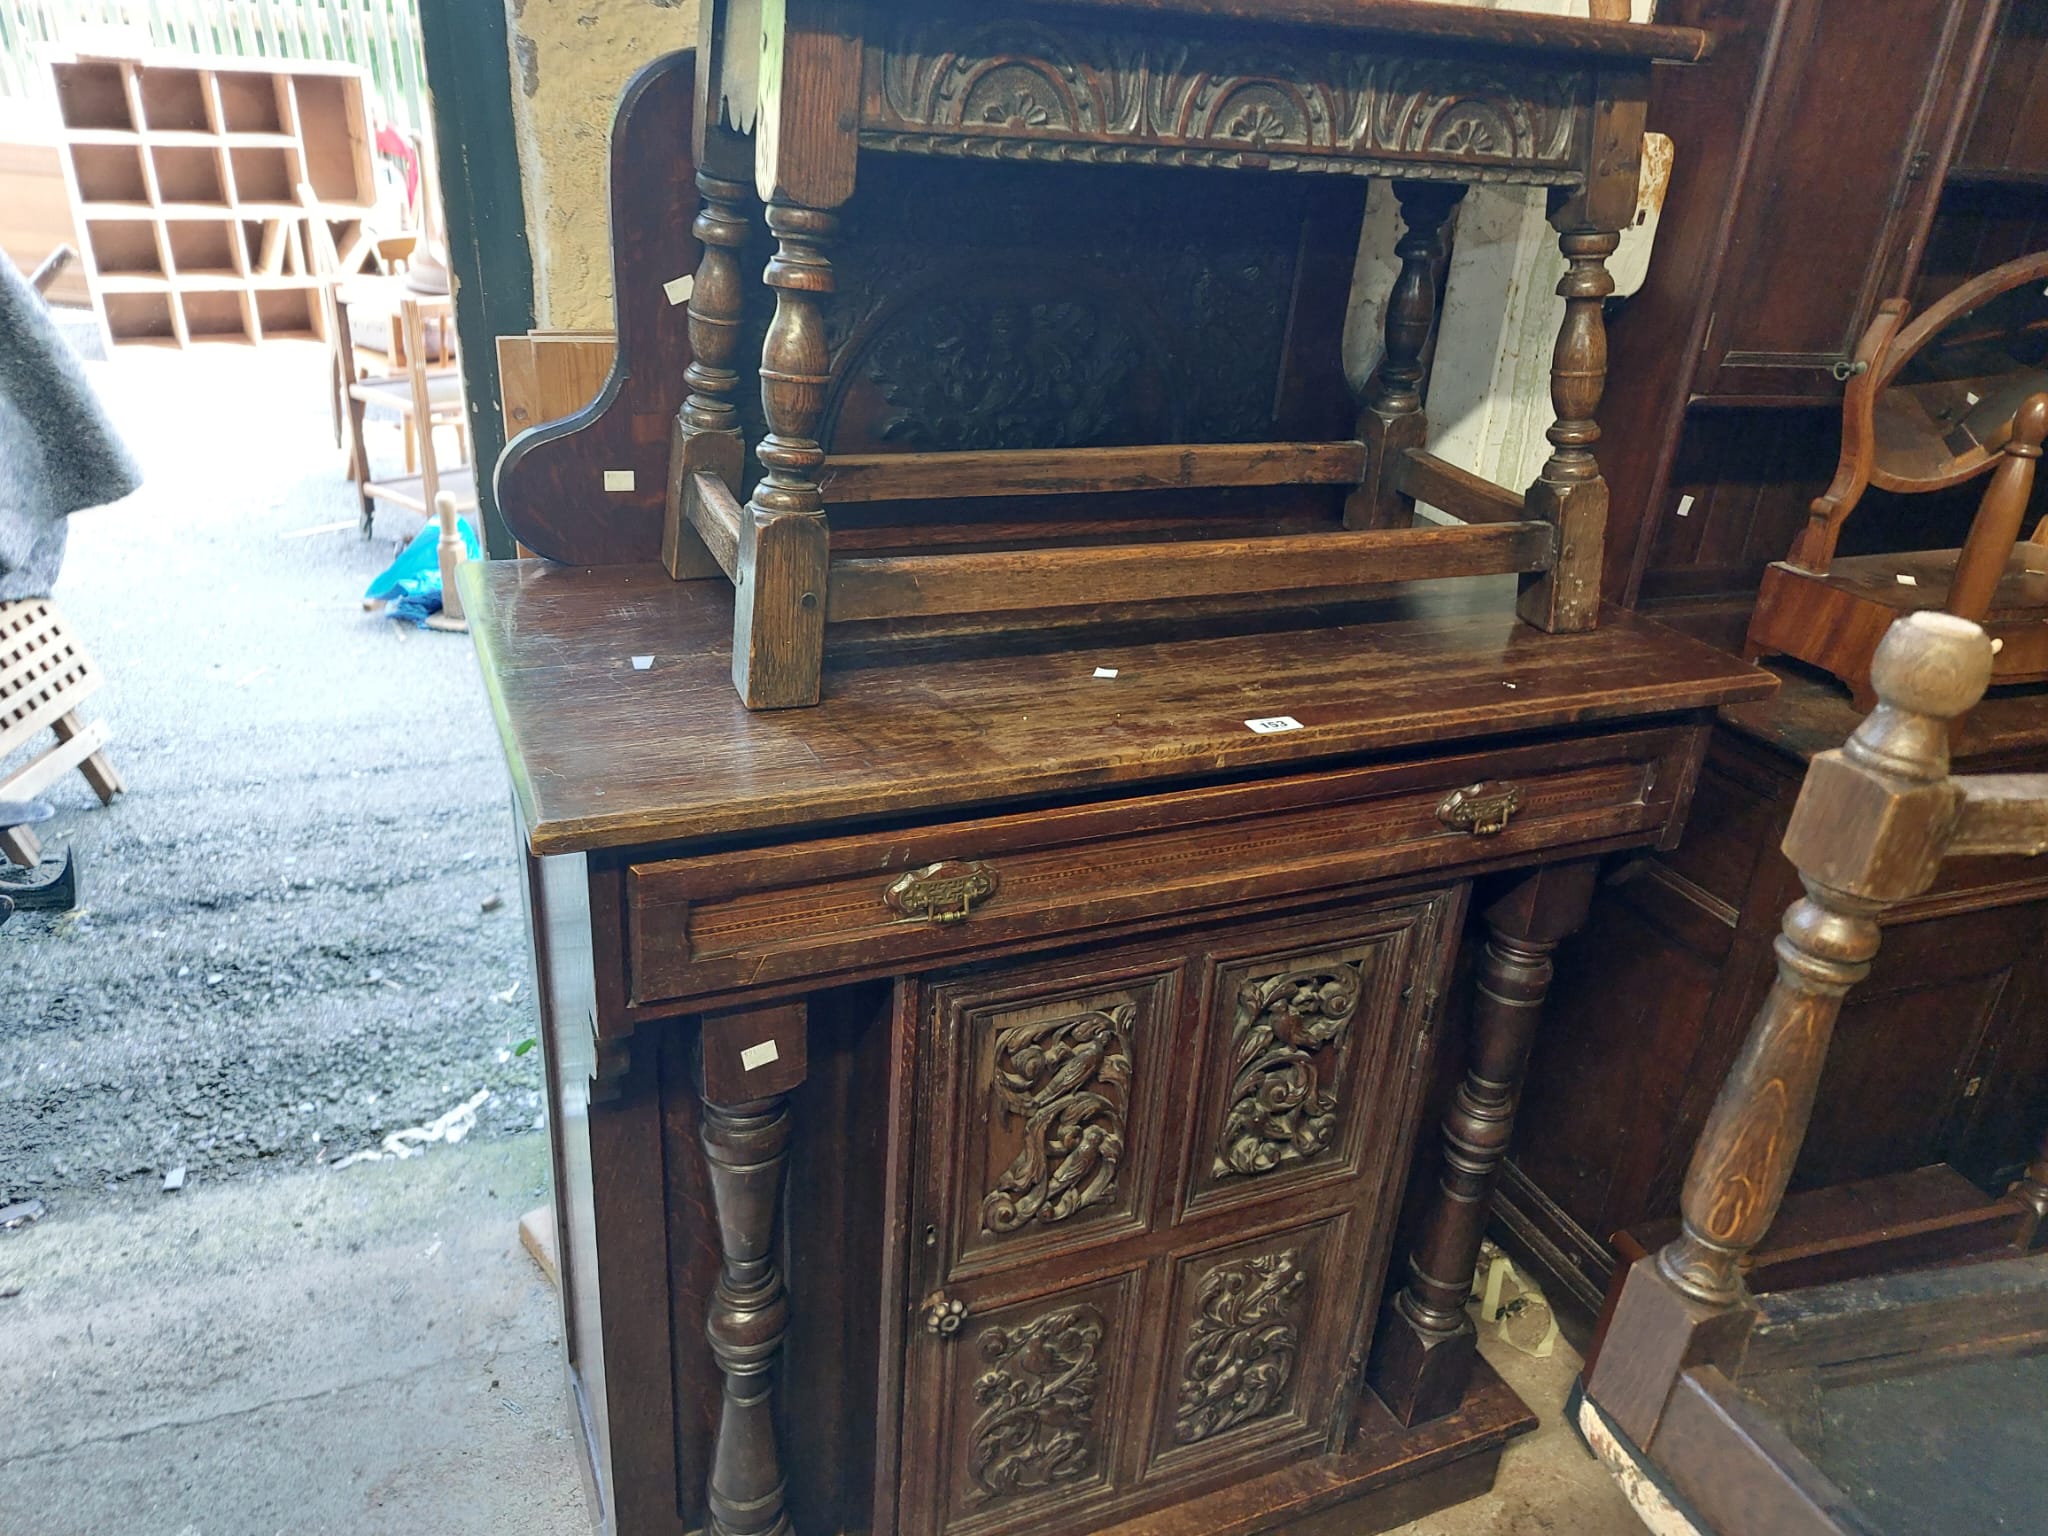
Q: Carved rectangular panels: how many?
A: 4